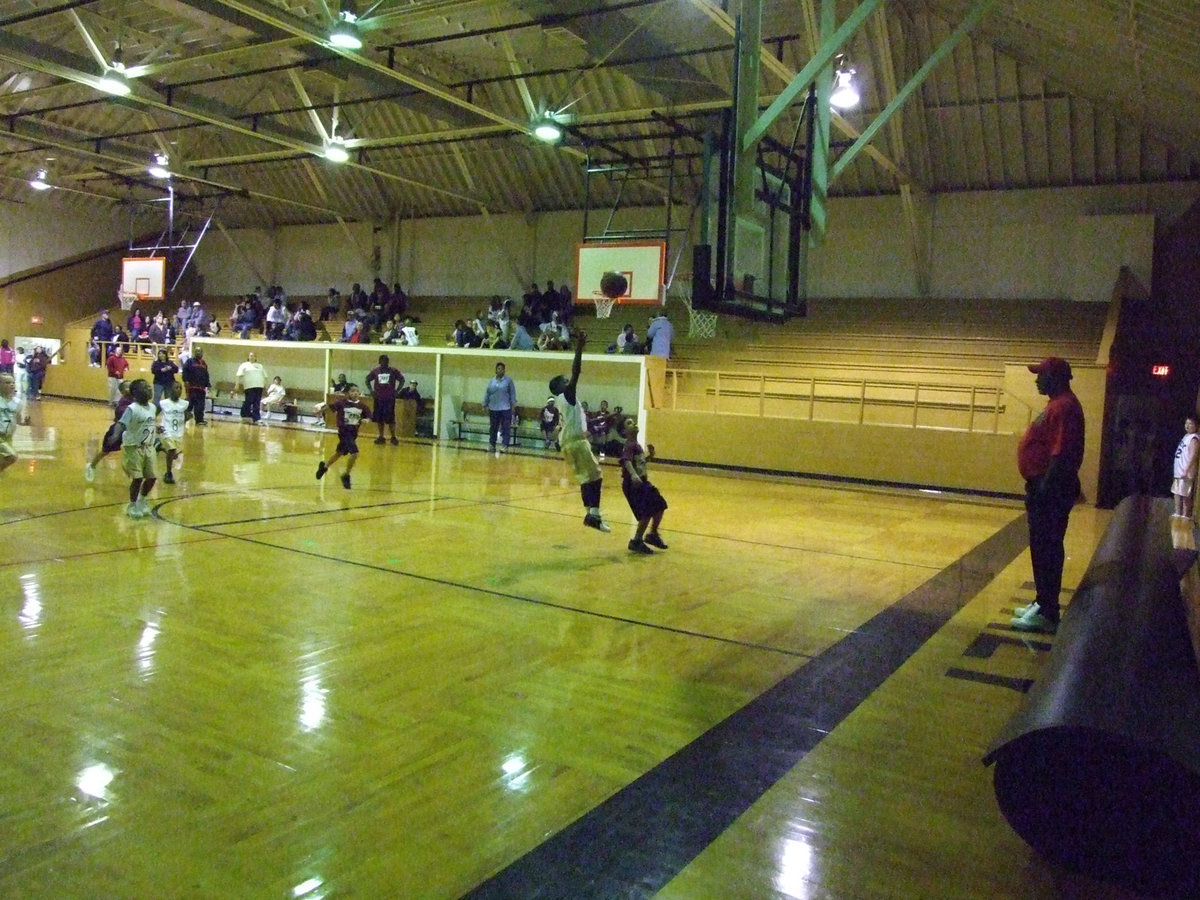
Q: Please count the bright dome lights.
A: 7